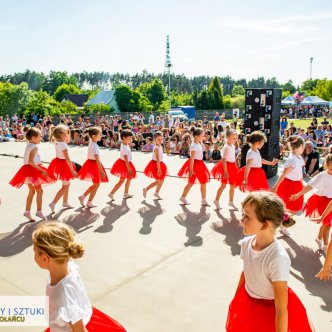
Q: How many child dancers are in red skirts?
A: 12